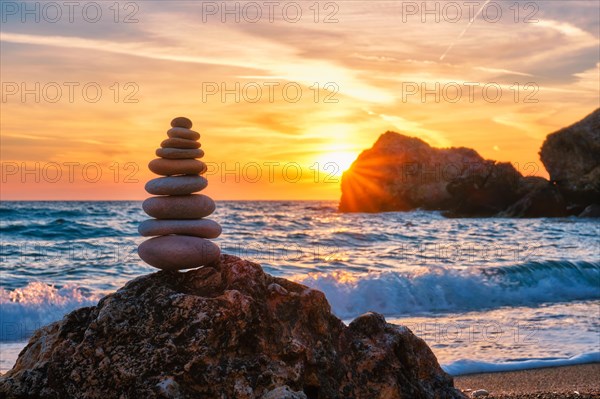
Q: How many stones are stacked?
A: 9